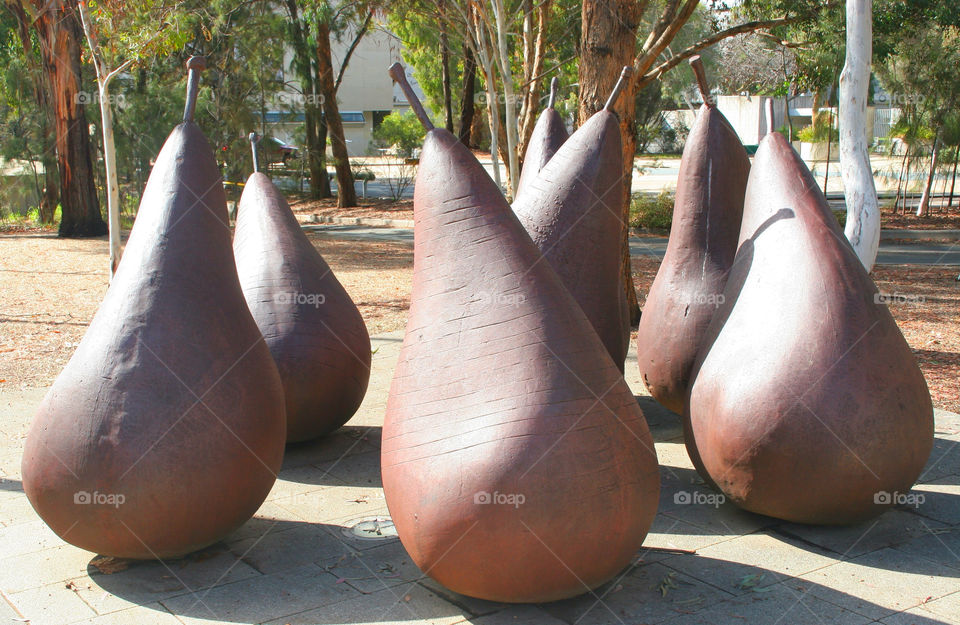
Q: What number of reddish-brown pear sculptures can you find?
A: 7